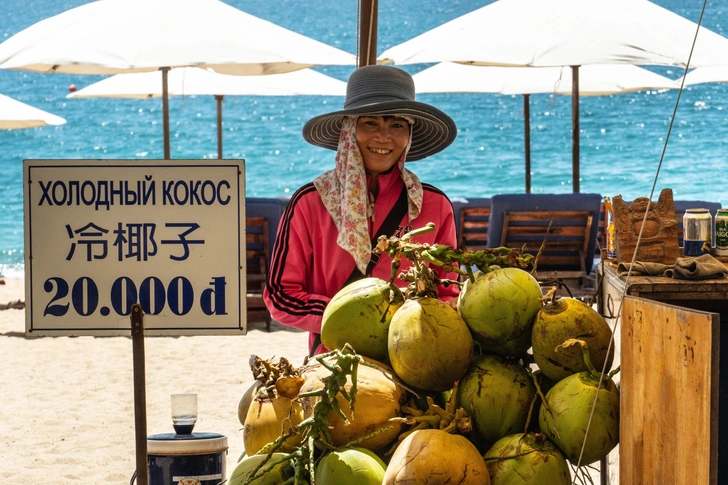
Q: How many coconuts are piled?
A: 13